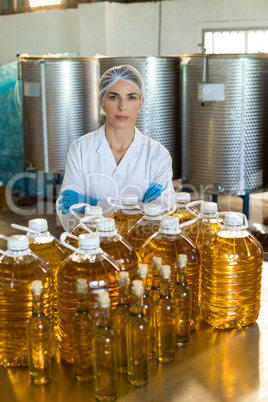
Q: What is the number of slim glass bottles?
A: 9